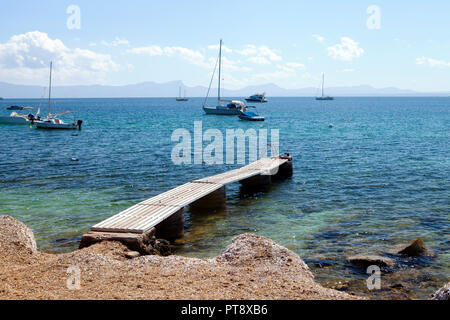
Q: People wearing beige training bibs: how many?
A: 0